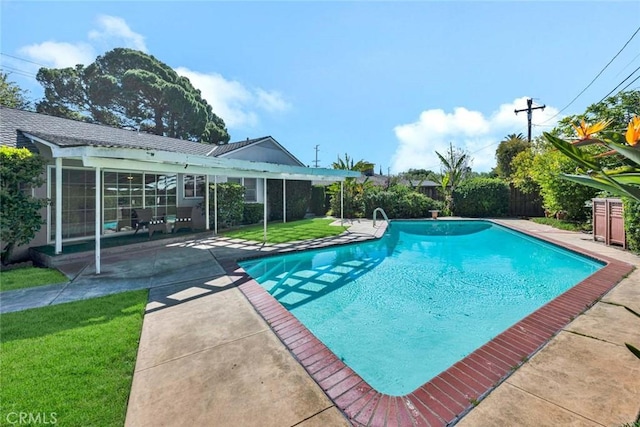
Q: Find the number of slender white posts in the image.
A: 7